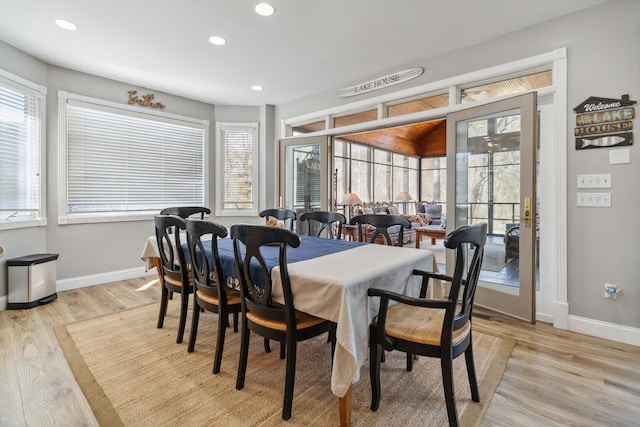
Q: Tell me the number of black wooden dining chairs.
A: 8